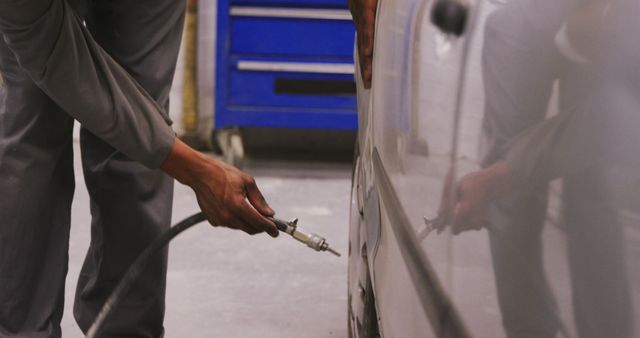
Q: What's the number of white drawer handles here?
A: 2